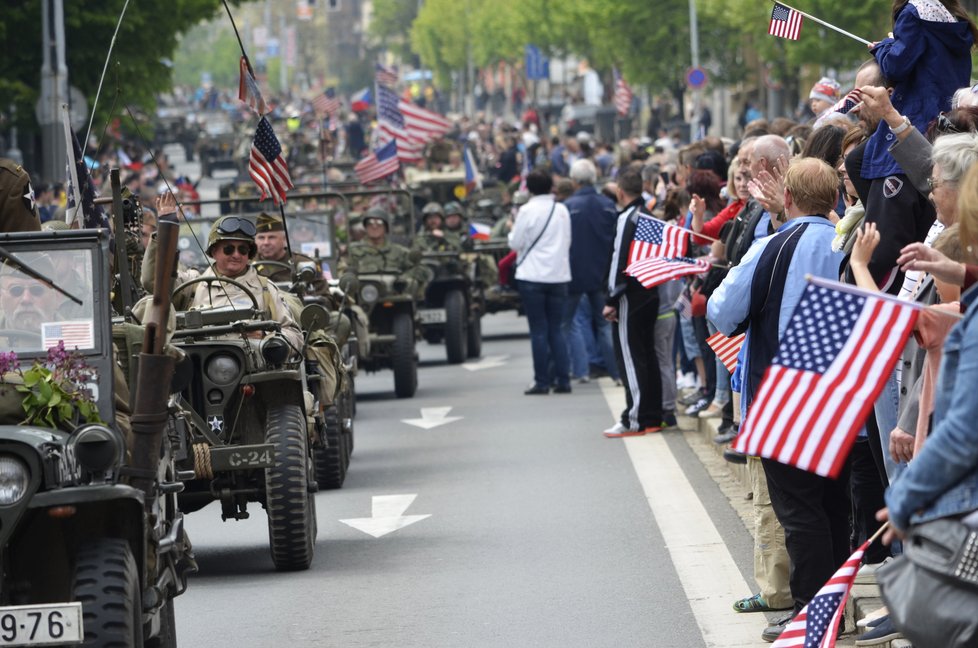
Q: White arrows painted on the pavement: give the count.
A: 3